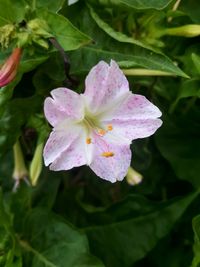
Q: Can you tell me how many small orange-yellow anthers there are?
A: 4